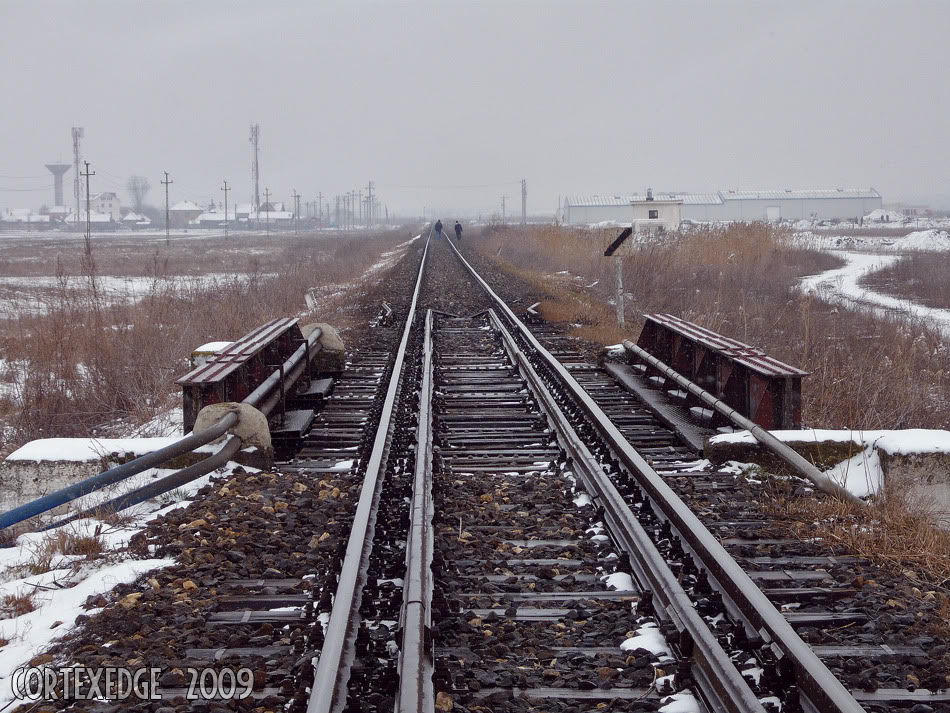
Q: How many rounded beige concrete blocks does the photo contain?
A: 2